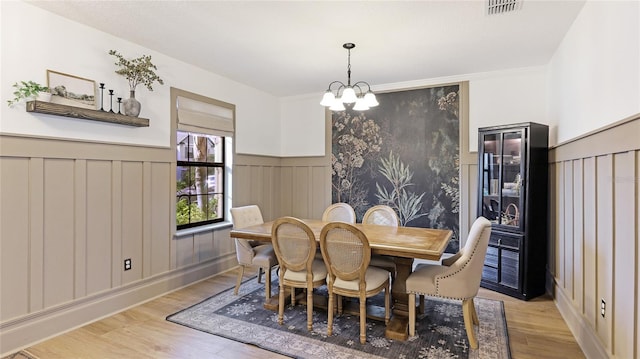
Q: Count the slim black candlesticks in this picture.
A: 3